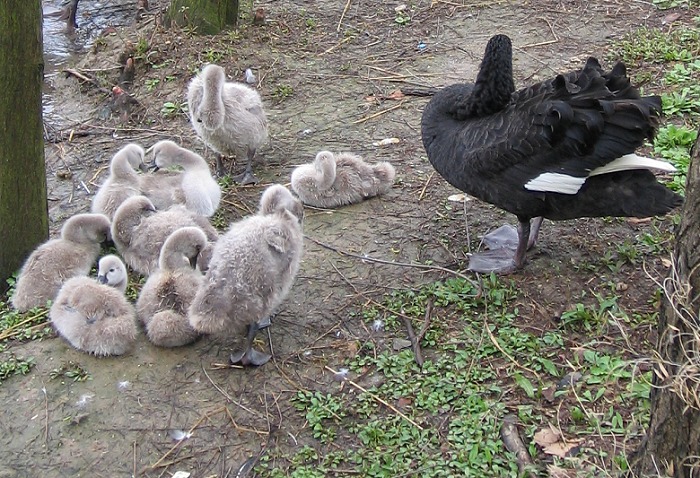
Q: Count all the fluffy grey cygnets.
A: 9